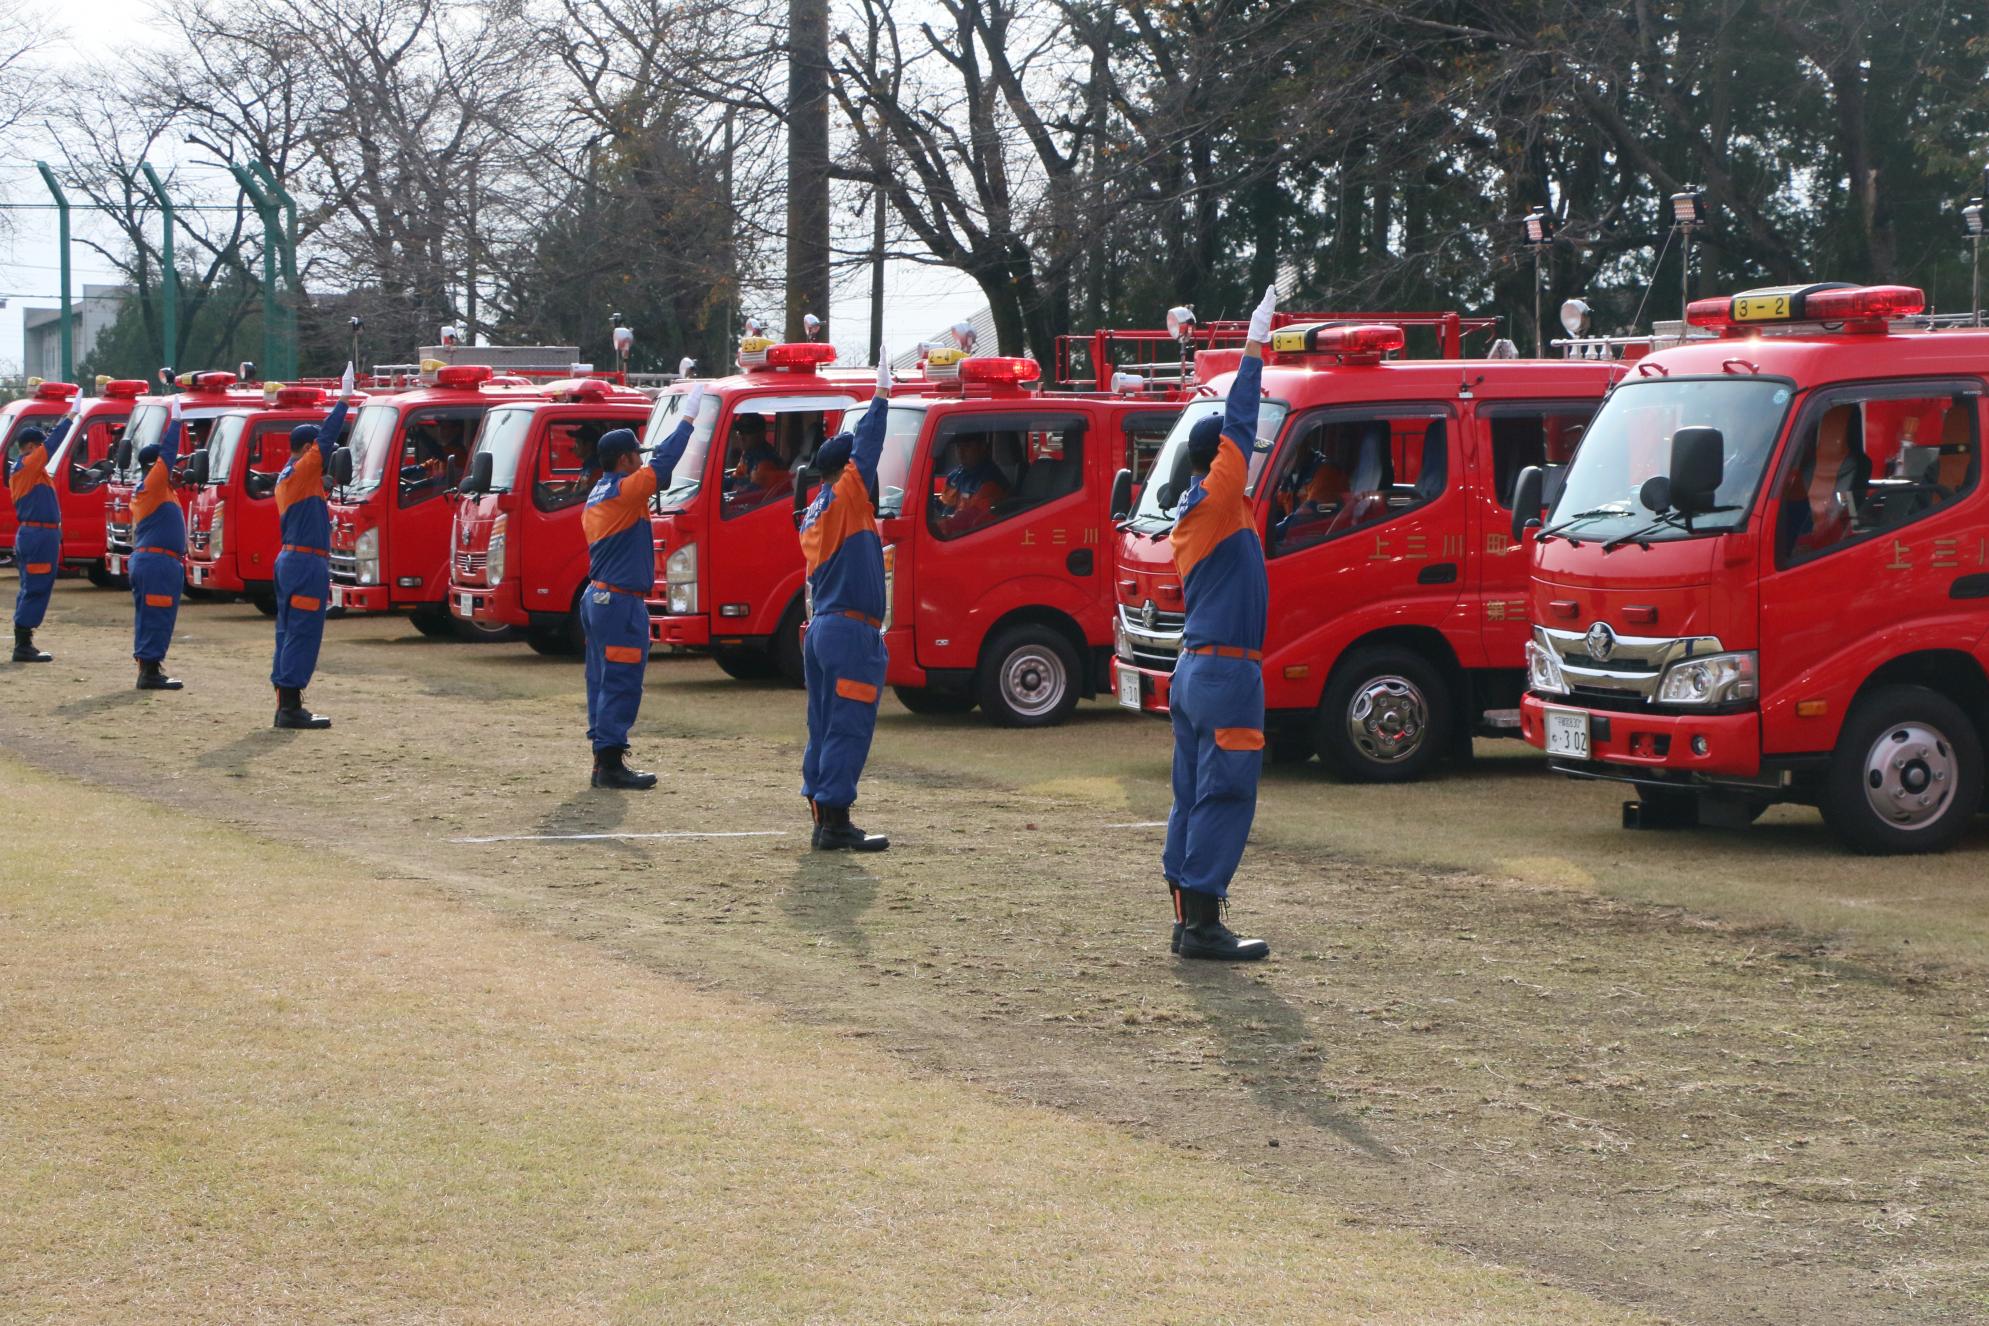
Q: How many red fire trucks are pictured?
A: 10